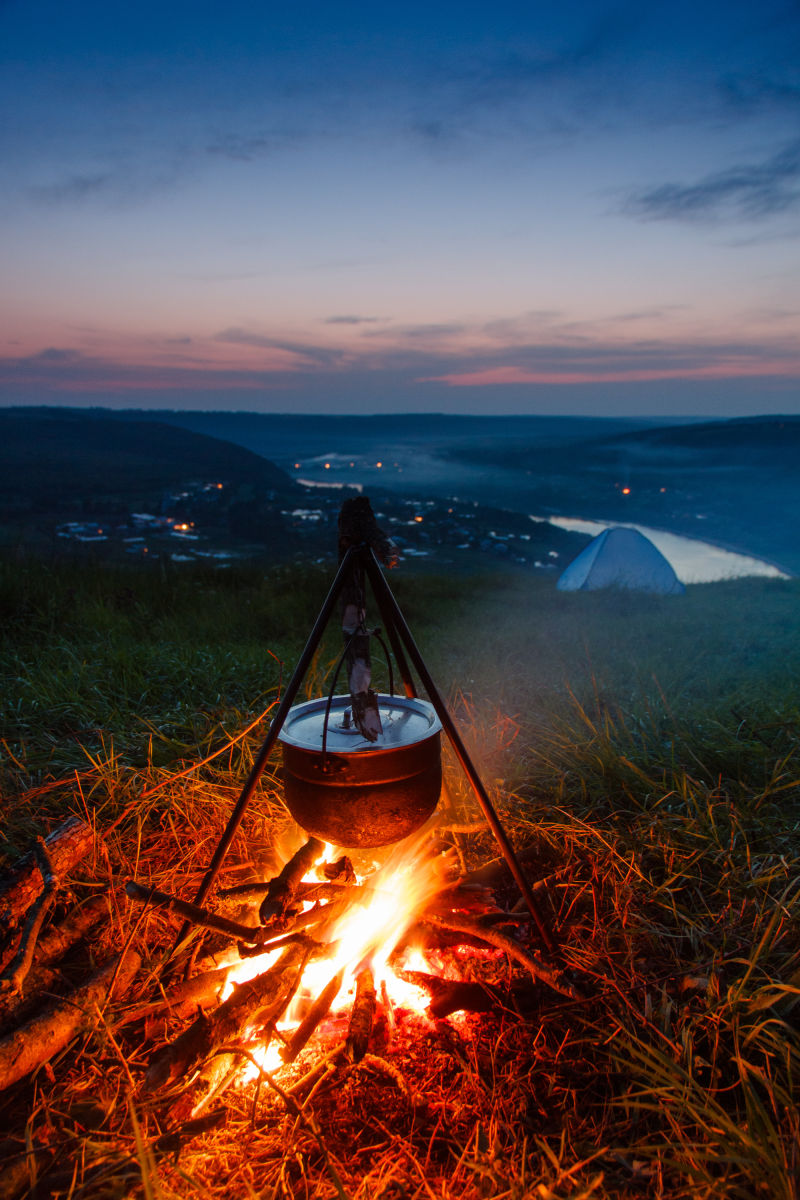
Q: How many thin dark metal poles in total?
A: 3